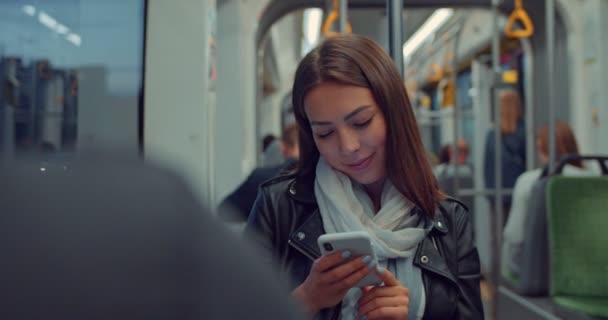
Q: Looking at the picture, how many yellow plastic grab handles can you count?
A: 2